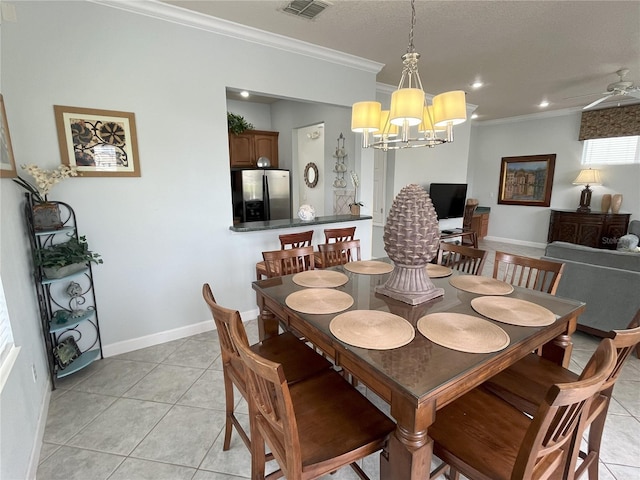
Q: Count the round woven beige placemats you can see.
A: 8